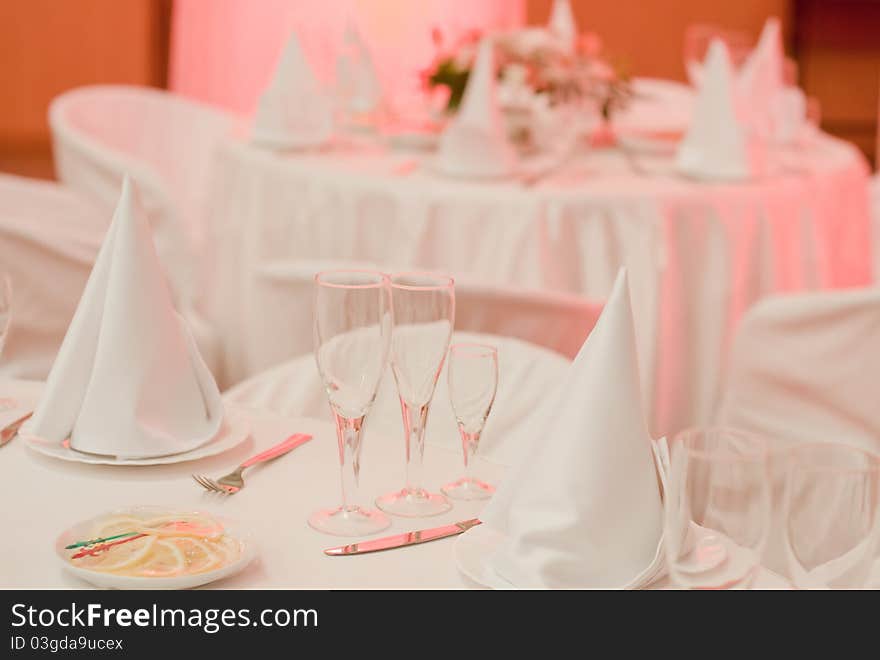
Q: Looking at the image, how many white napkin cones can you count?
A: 8